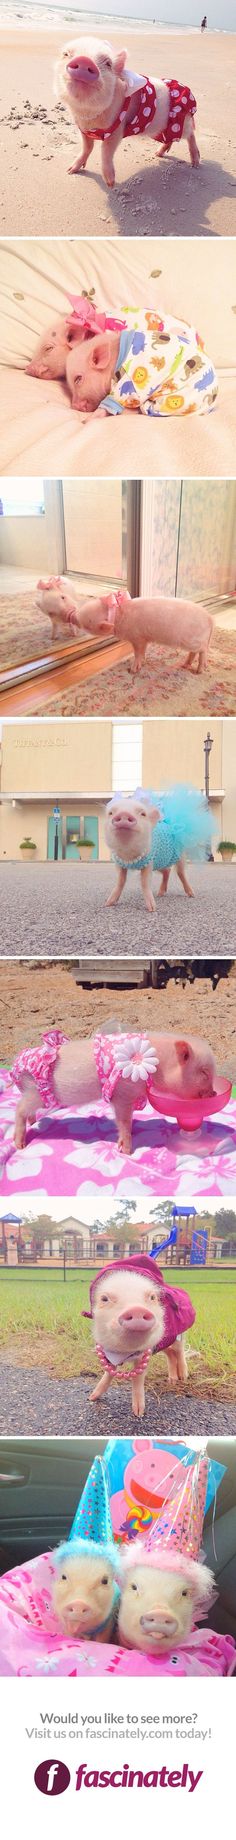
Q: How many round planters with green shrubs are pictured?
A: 3